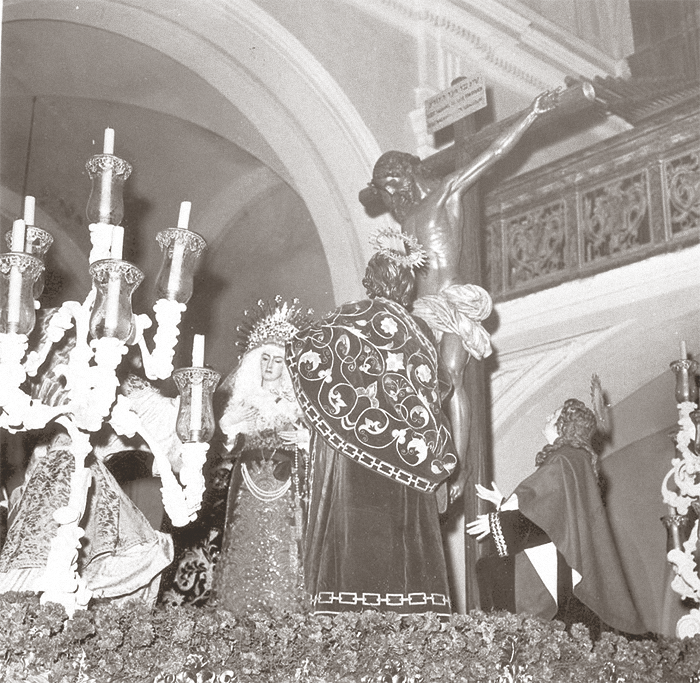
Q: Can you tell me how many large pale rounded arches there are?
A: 2